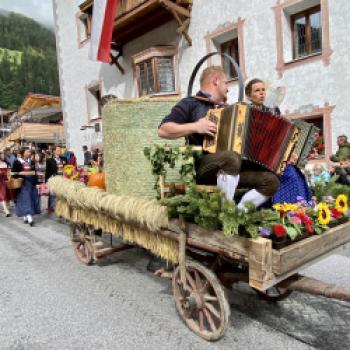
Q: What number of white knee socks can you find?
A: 2